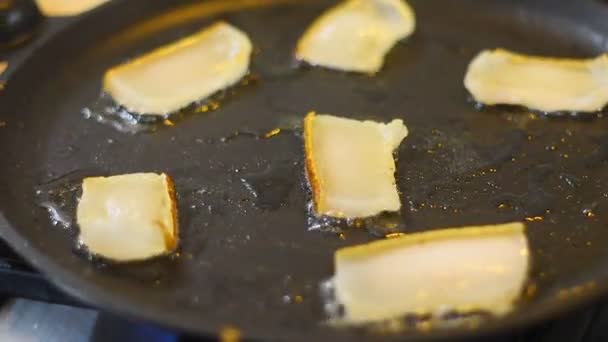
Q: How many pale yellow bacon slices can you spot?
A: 6